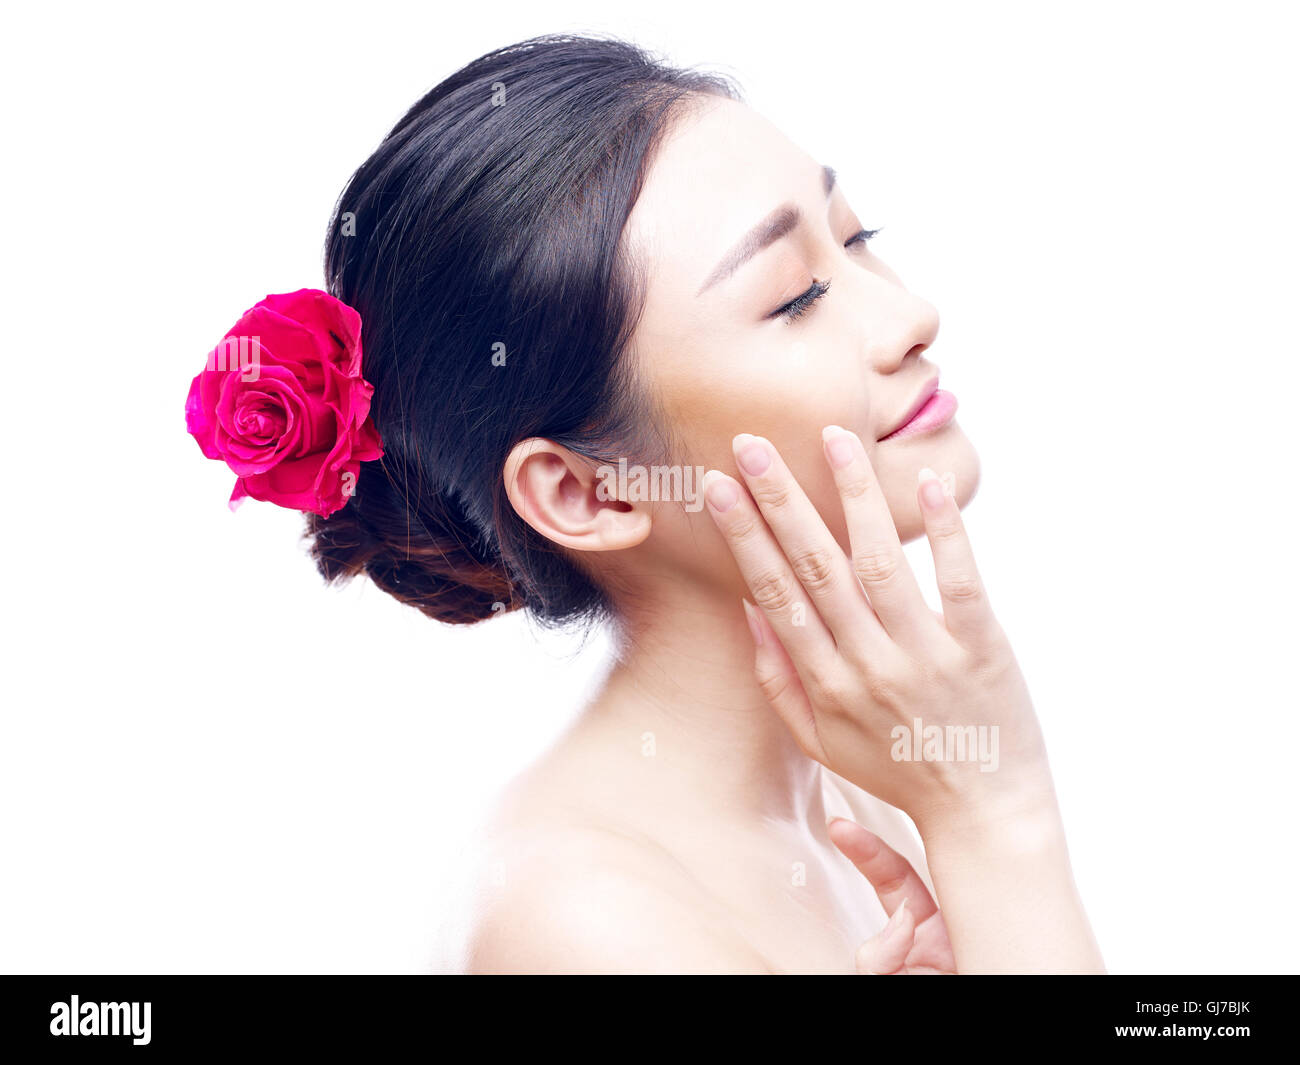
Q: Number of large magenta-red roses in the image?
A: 1